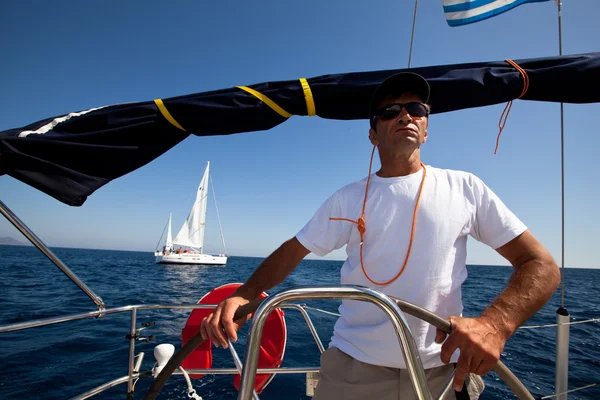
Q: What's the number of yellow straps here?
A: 3